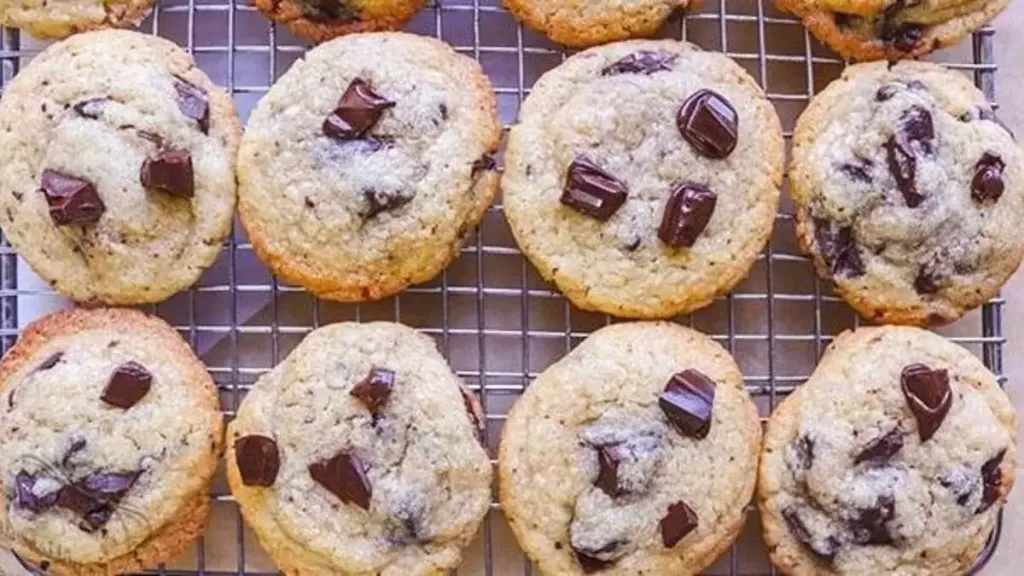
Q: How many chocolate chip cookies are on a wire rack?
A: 12